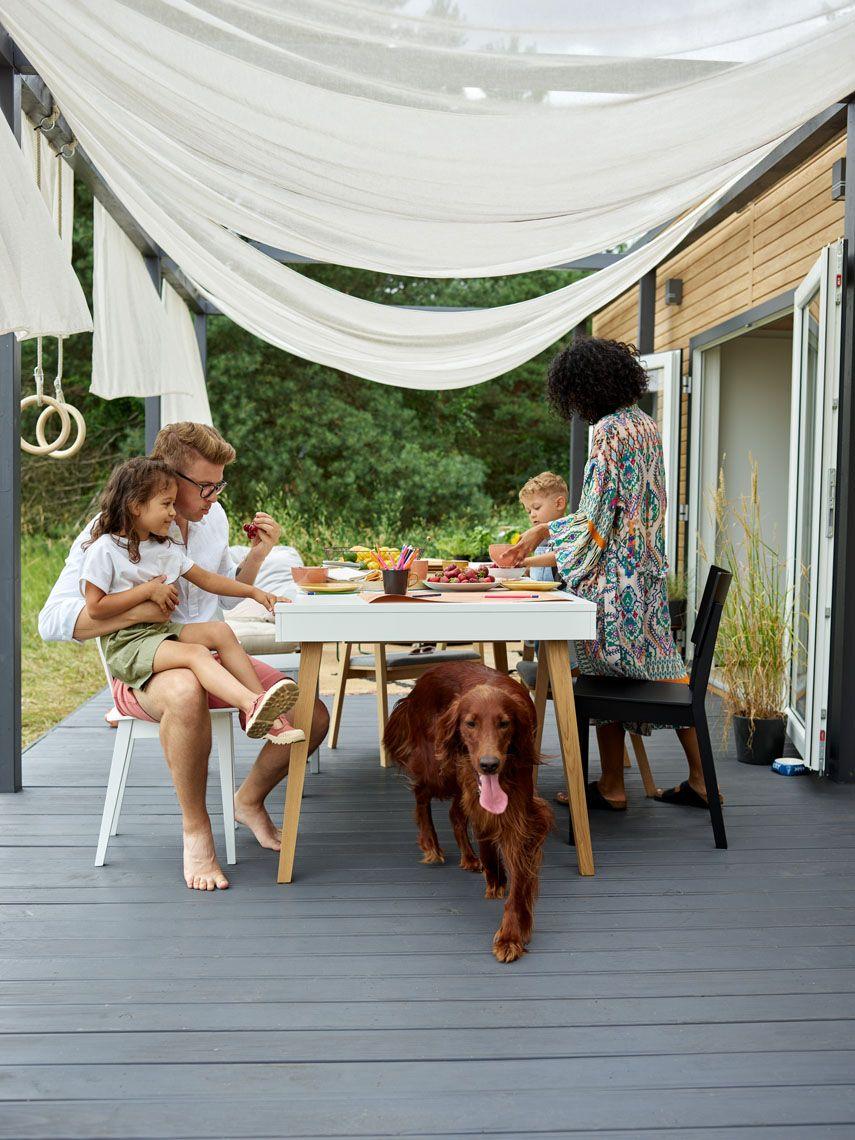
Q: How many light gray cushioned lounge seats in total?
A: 1